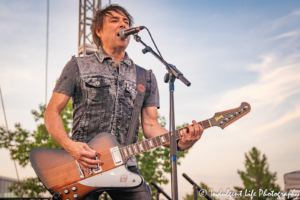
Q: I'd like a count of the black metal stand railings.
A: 2